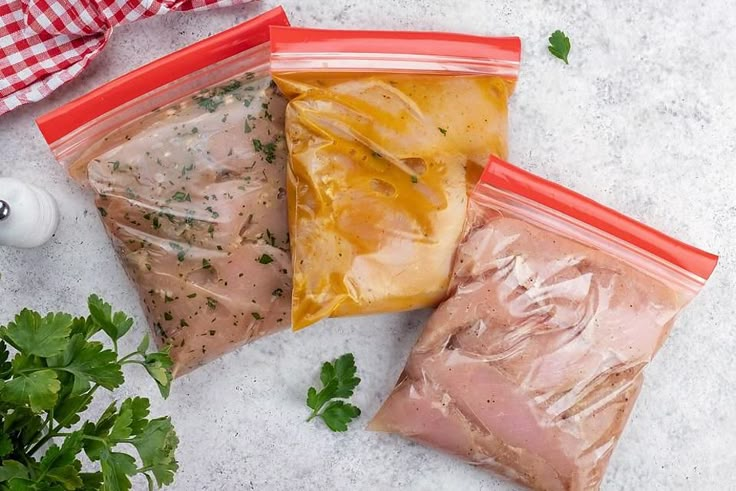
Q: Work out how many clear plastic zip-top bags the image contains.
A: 3